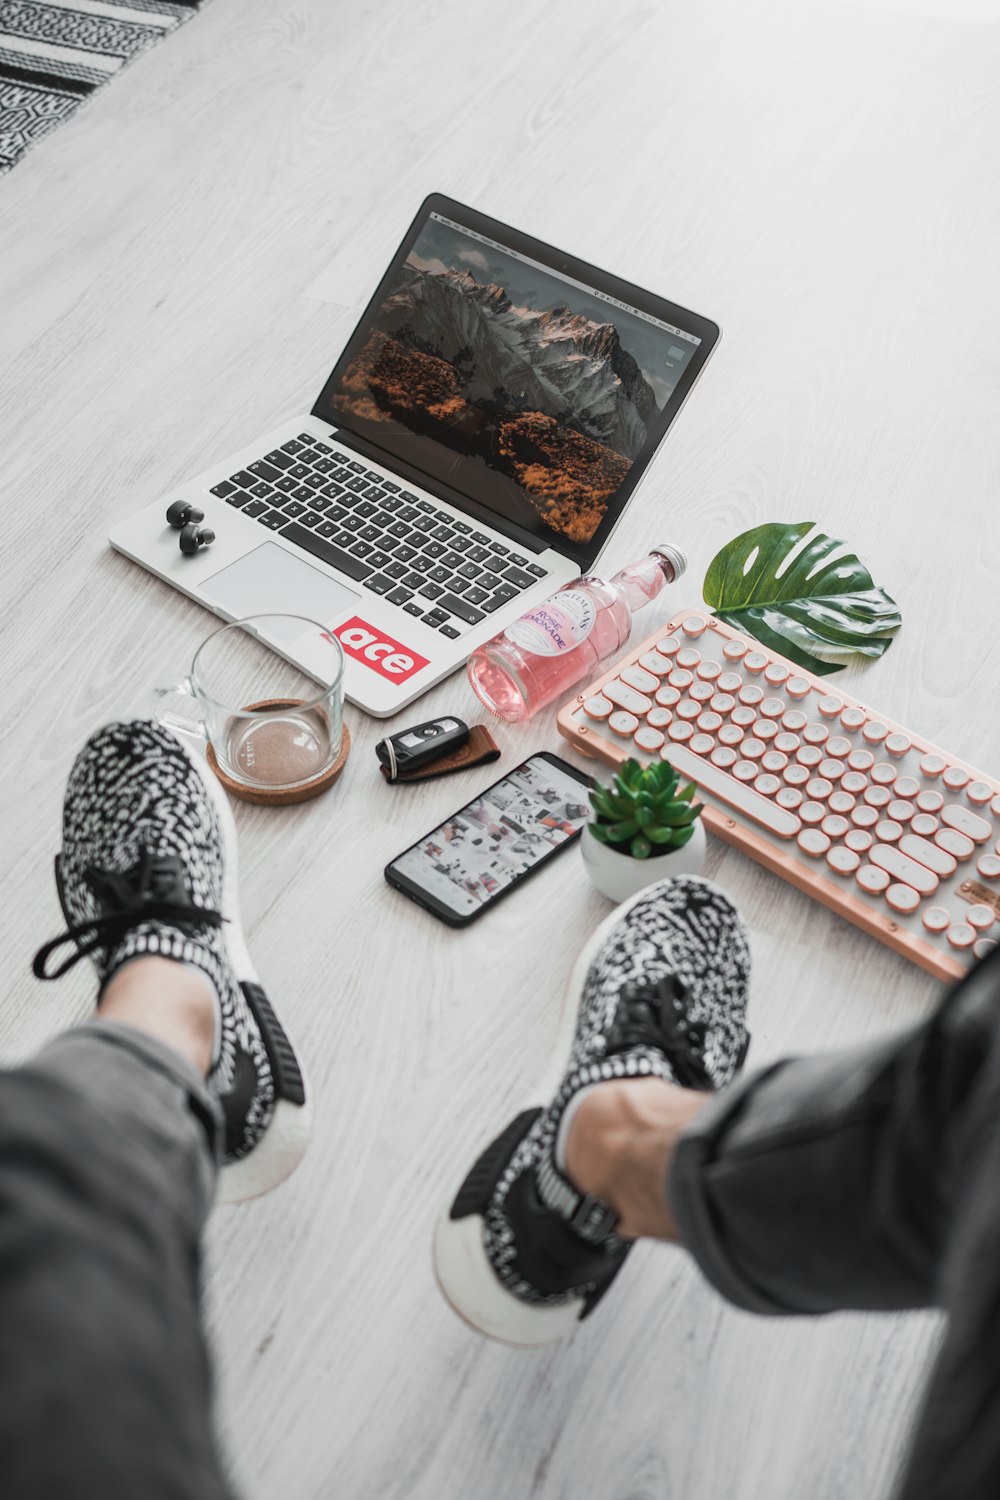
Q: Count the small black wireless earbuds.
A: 2